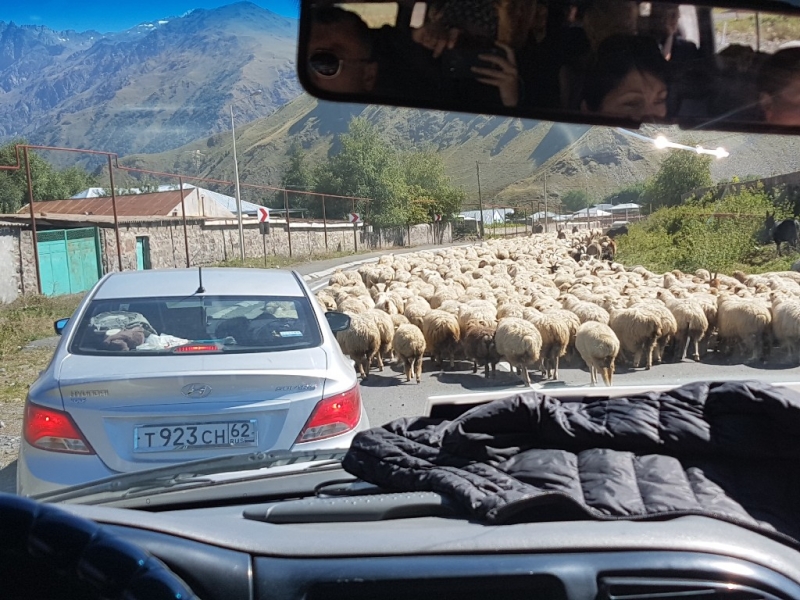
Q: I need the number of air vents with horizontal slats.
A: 1